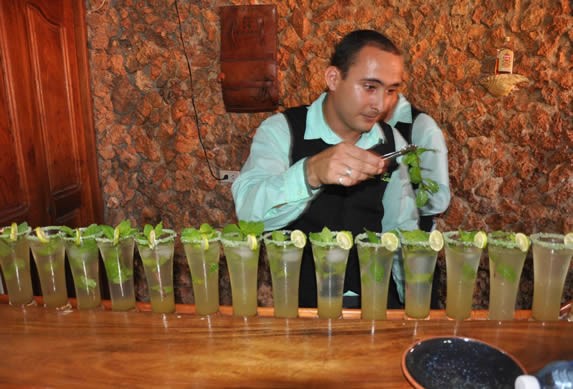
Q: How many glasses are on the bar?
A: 14